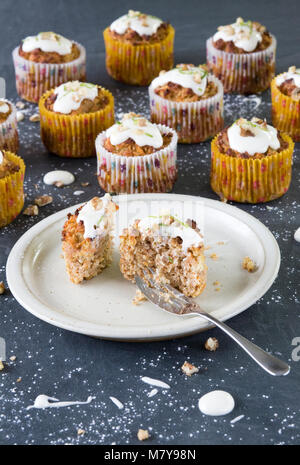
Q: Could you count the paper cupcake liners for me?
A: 10